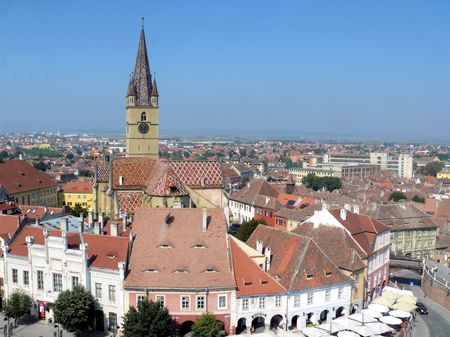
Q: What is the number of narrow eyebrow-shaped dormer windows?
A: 6